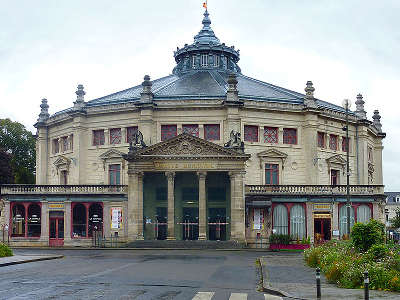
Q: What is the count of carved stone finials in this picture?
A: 7